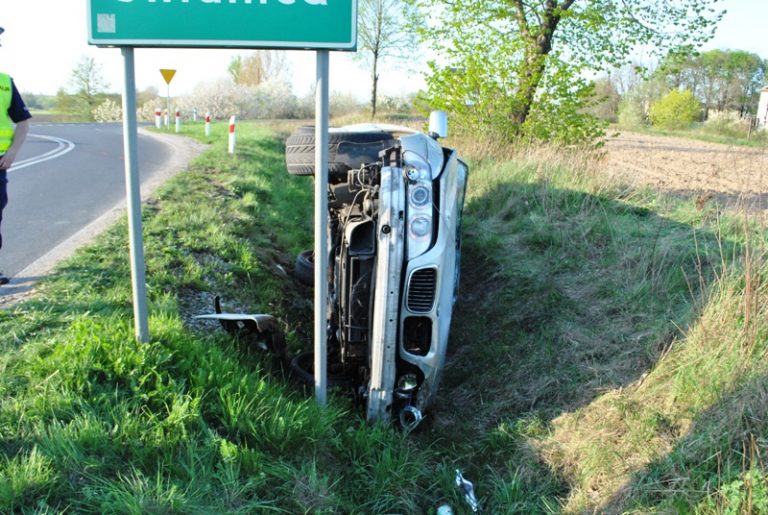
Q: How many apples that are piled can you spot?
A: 0